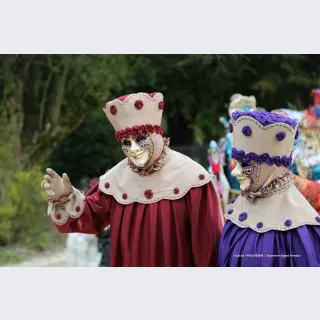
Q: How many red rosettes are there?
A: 10